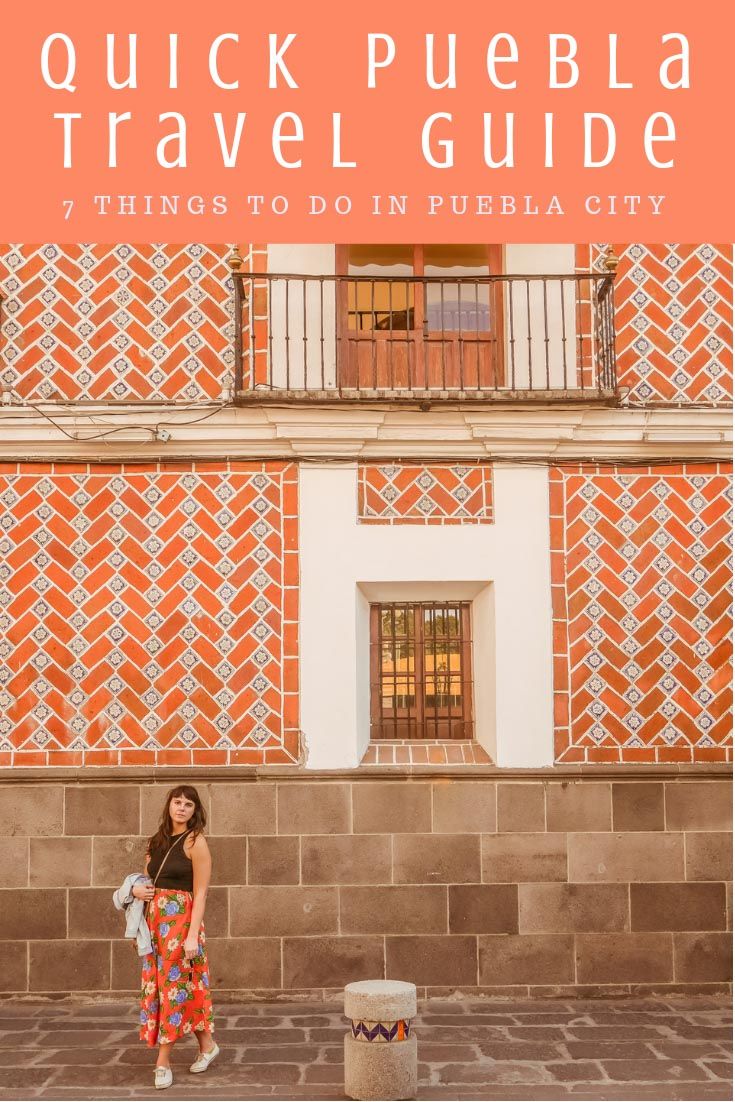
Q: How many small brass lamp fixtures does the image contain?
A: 2